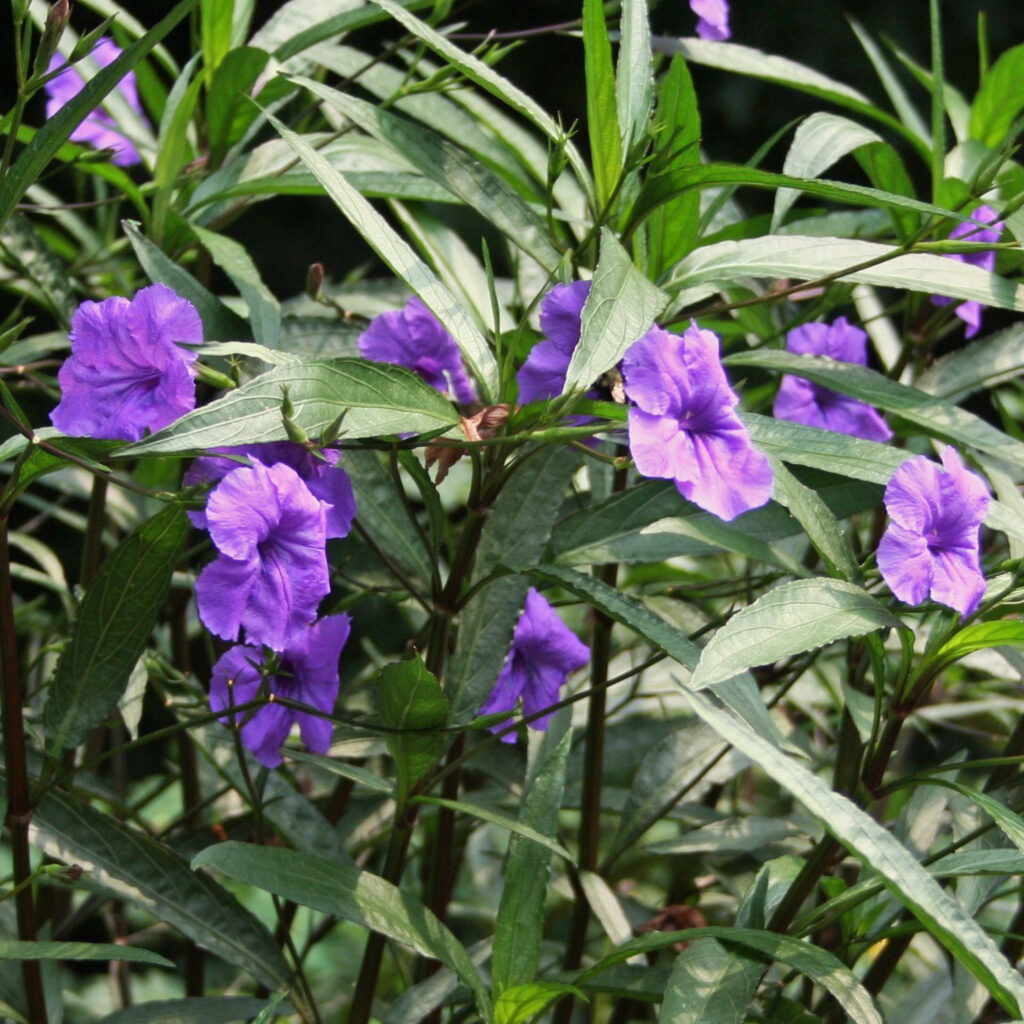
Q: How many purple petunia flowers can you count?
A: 13